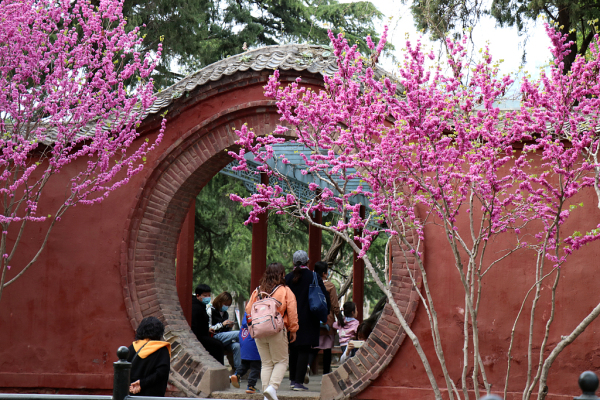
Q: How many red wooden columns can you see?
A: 4